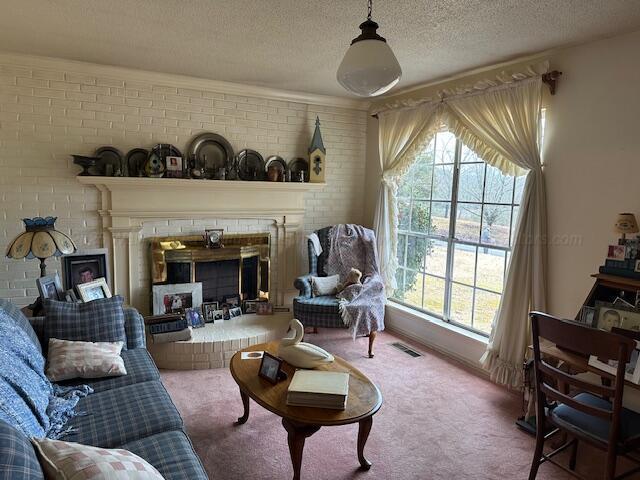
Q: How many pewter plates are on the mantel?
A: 7